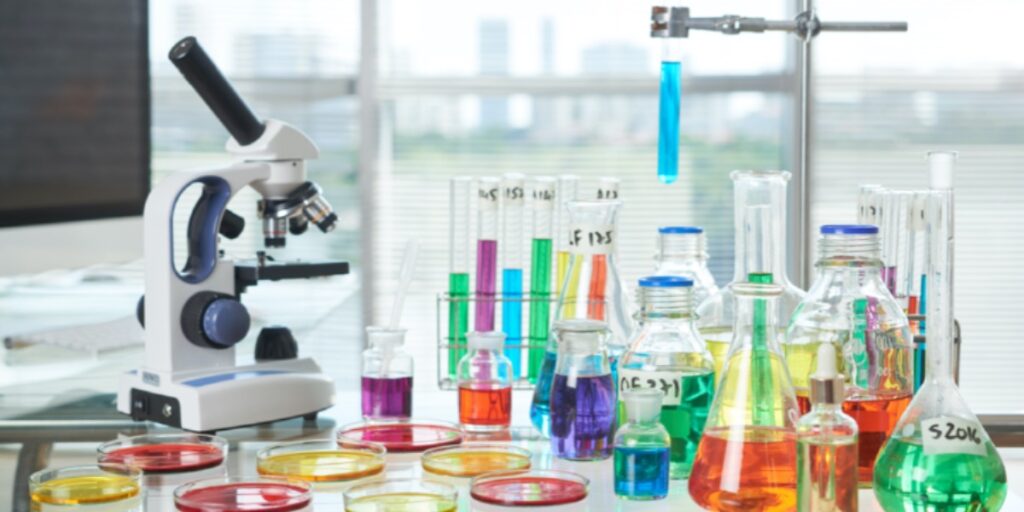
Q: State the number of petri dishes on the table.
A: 8